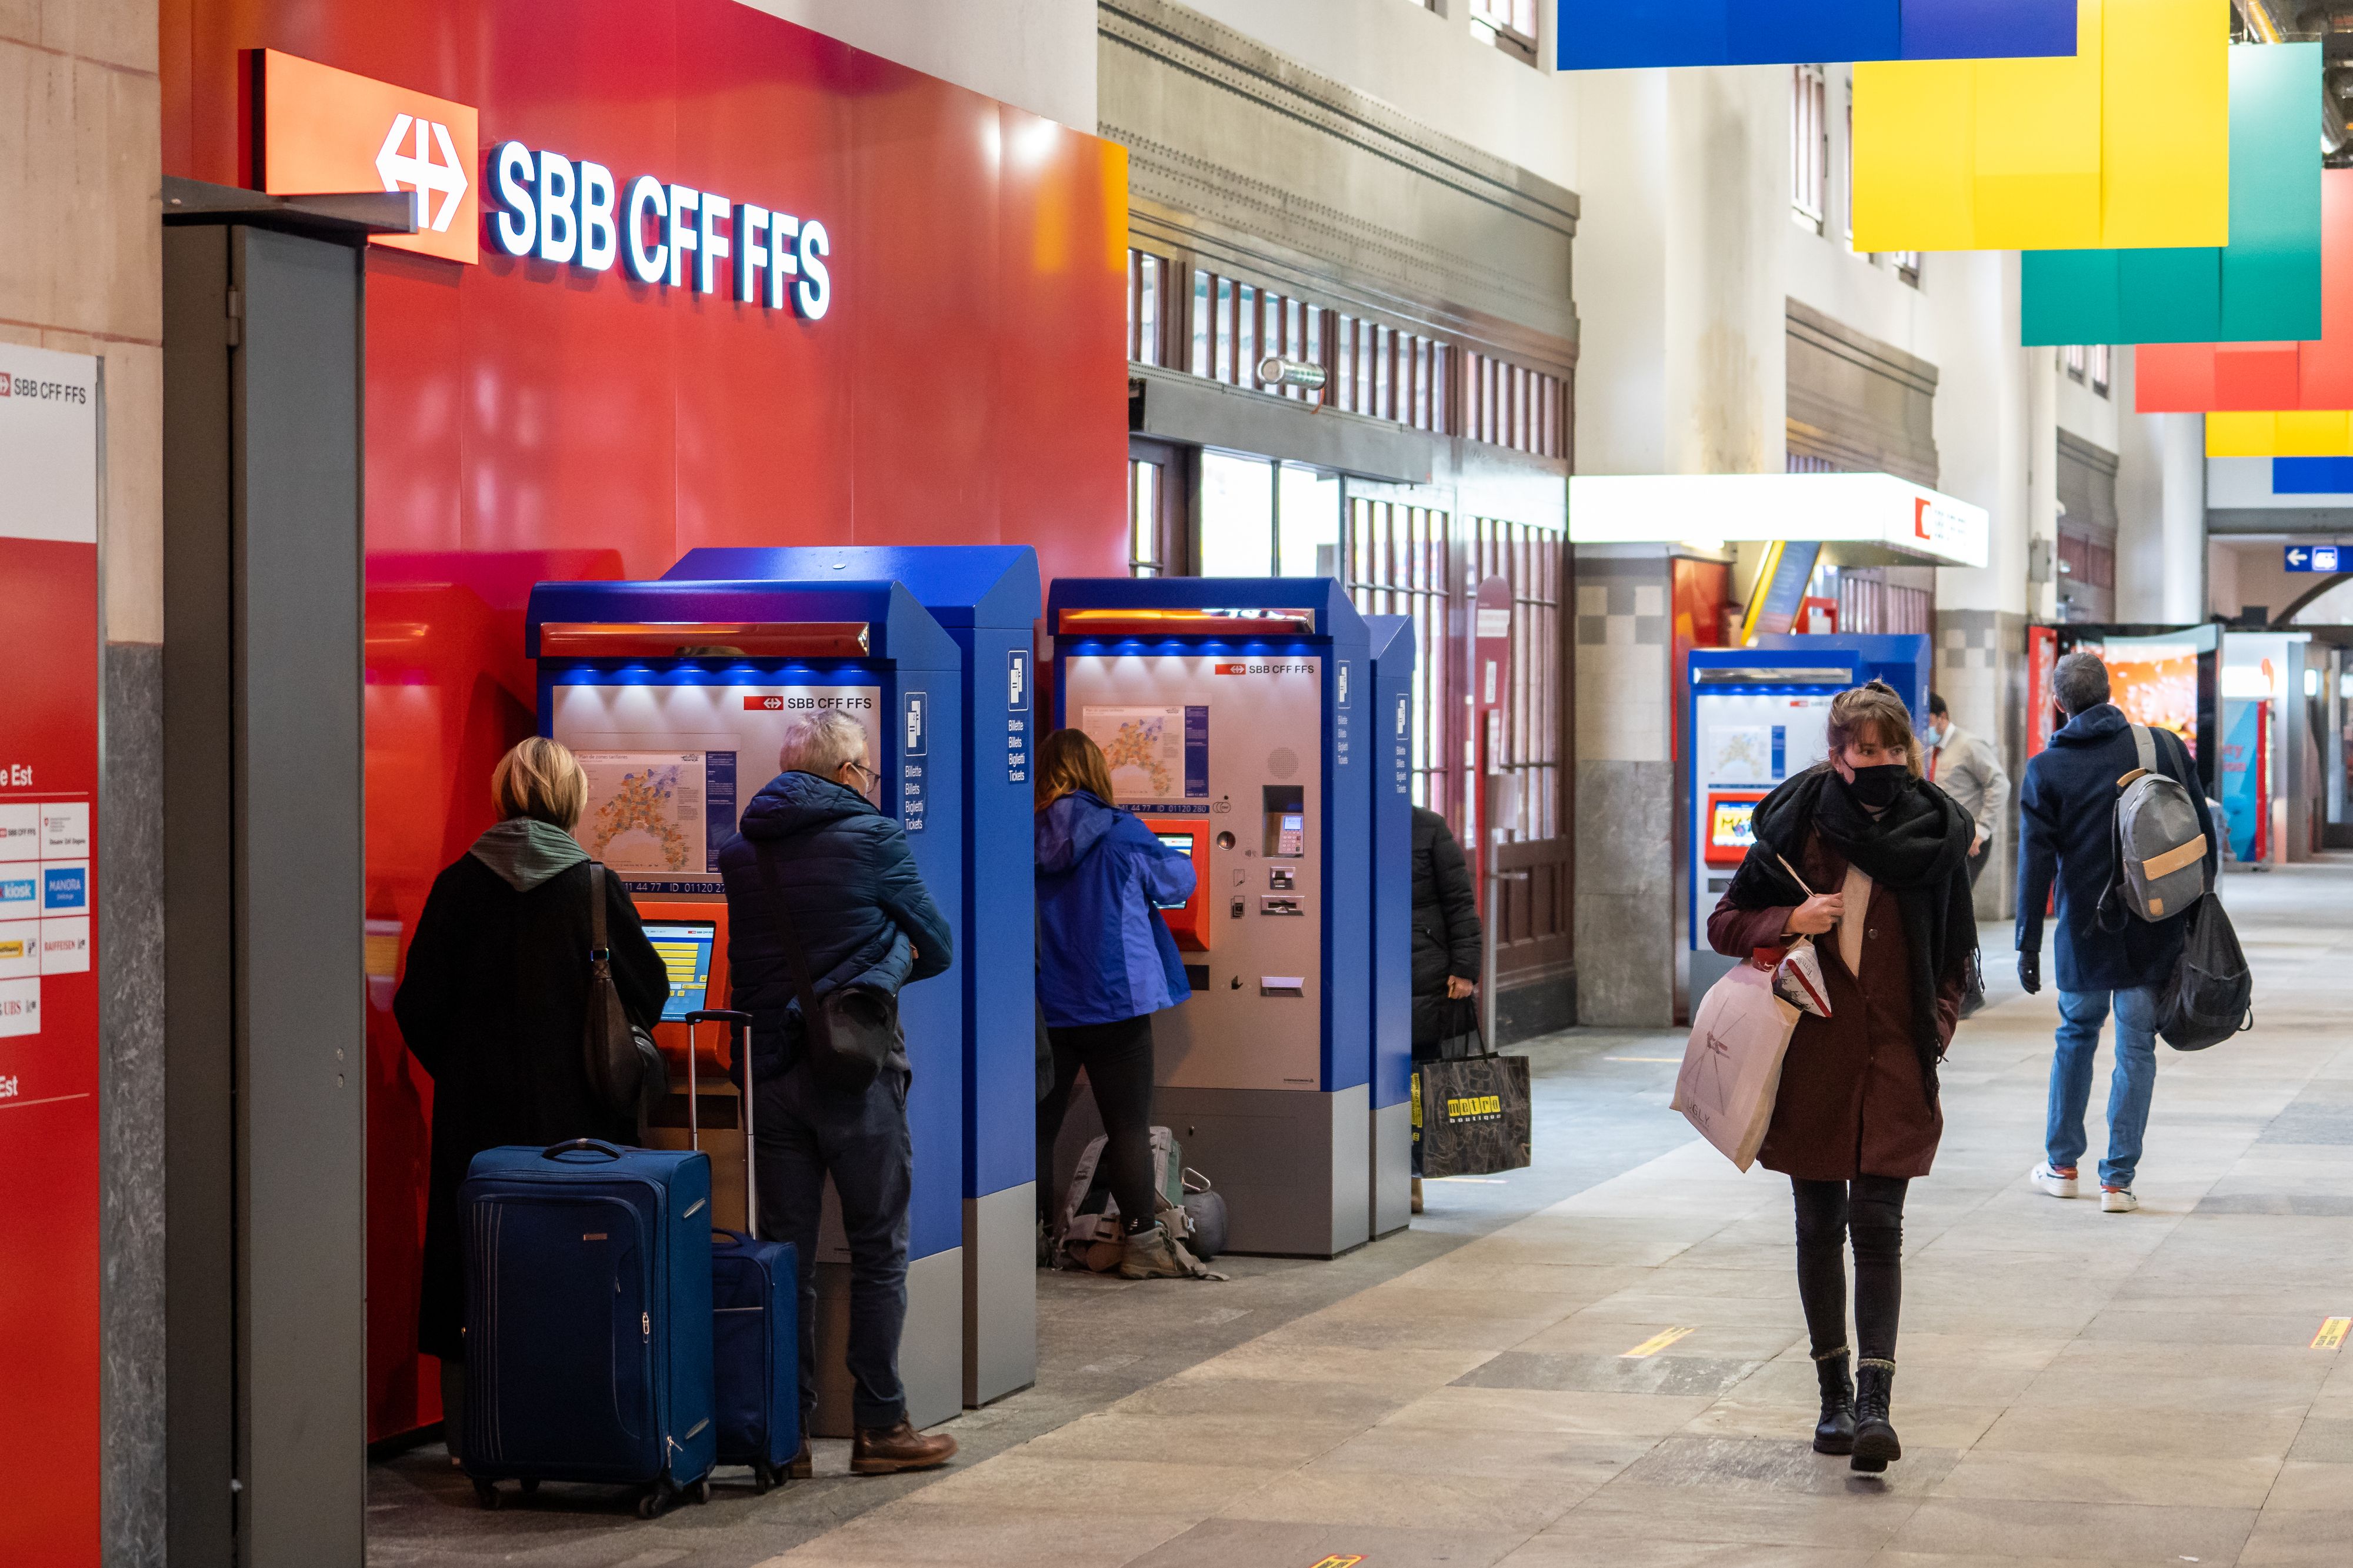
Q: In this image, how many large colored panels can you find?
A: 6